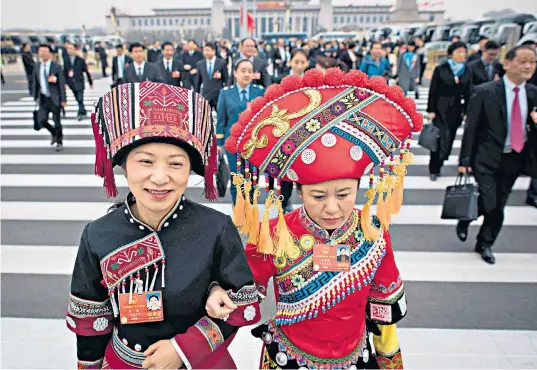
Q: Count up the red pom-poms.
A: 13